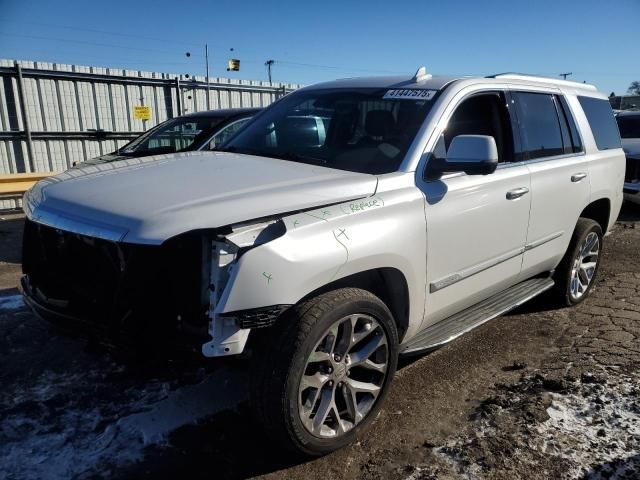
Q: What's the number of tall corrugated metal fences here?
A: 1